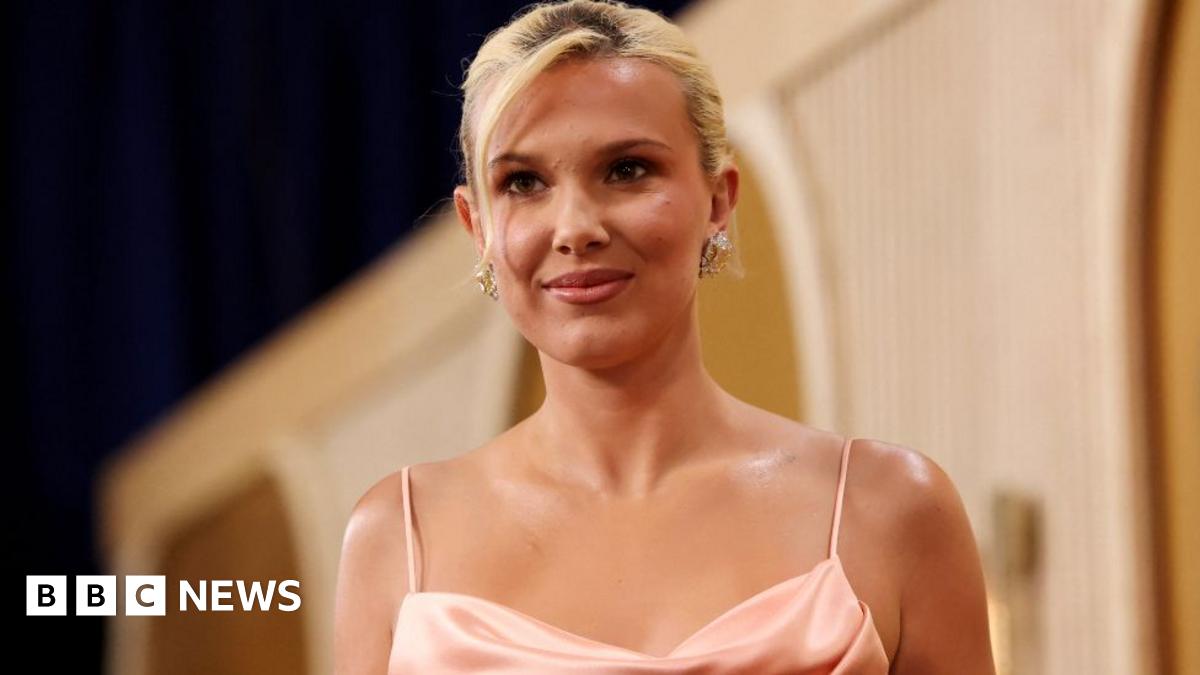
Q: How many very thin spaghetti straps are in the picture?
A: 2